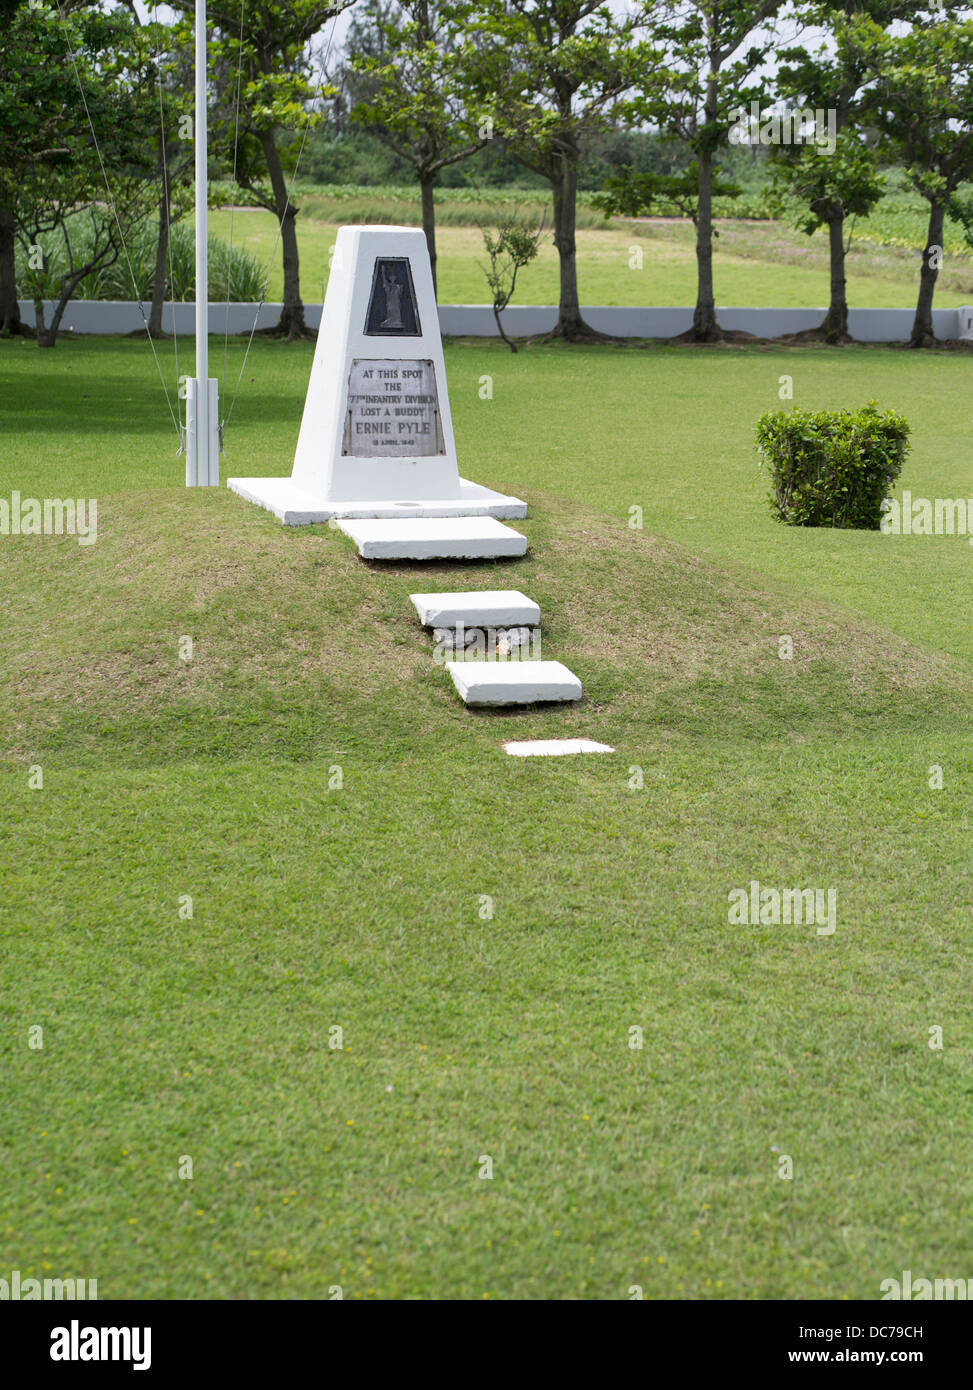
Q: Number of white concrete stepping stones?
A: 4